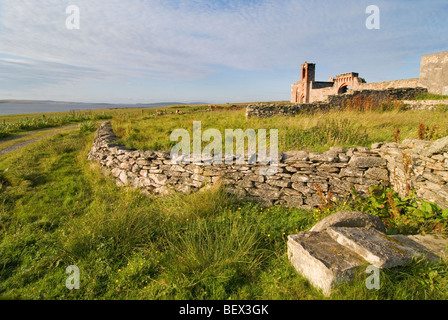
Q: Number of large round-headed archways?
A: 1